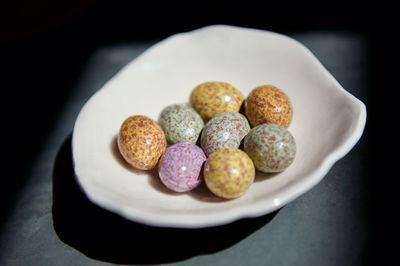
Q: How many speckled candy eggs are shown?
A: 8